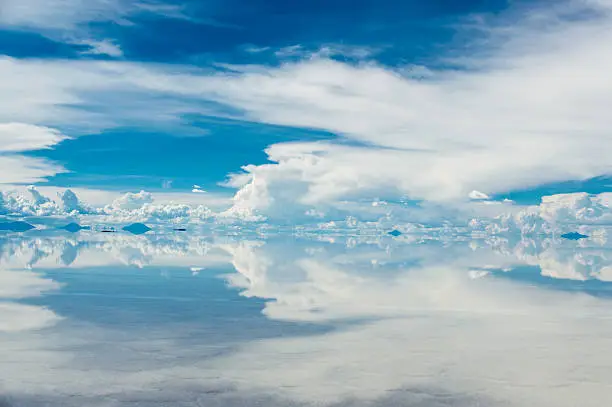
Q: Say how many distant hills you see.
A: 5